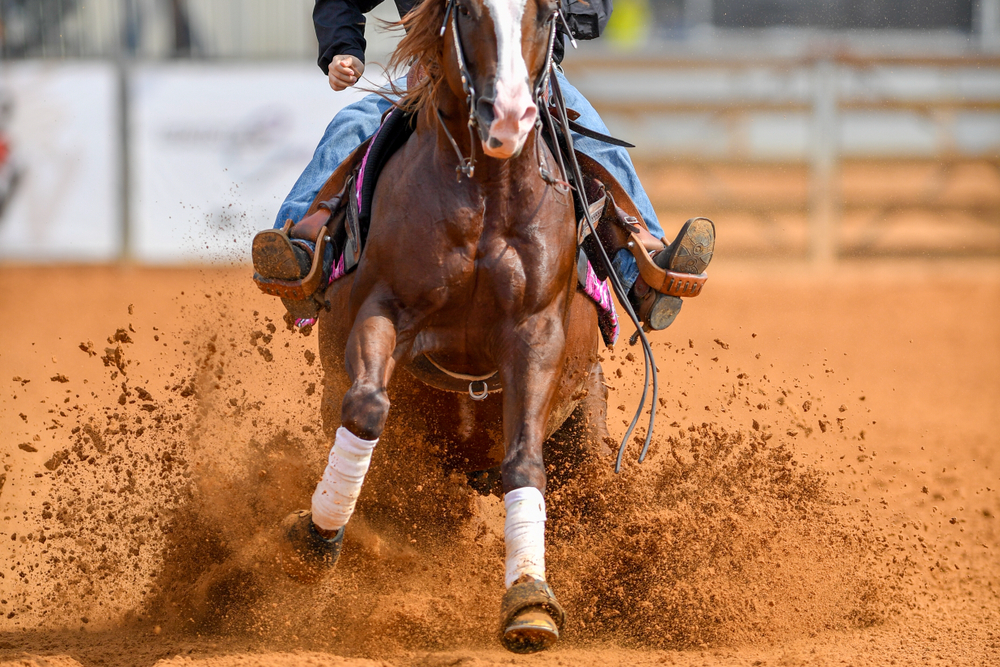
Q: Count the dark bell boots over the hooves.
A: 2